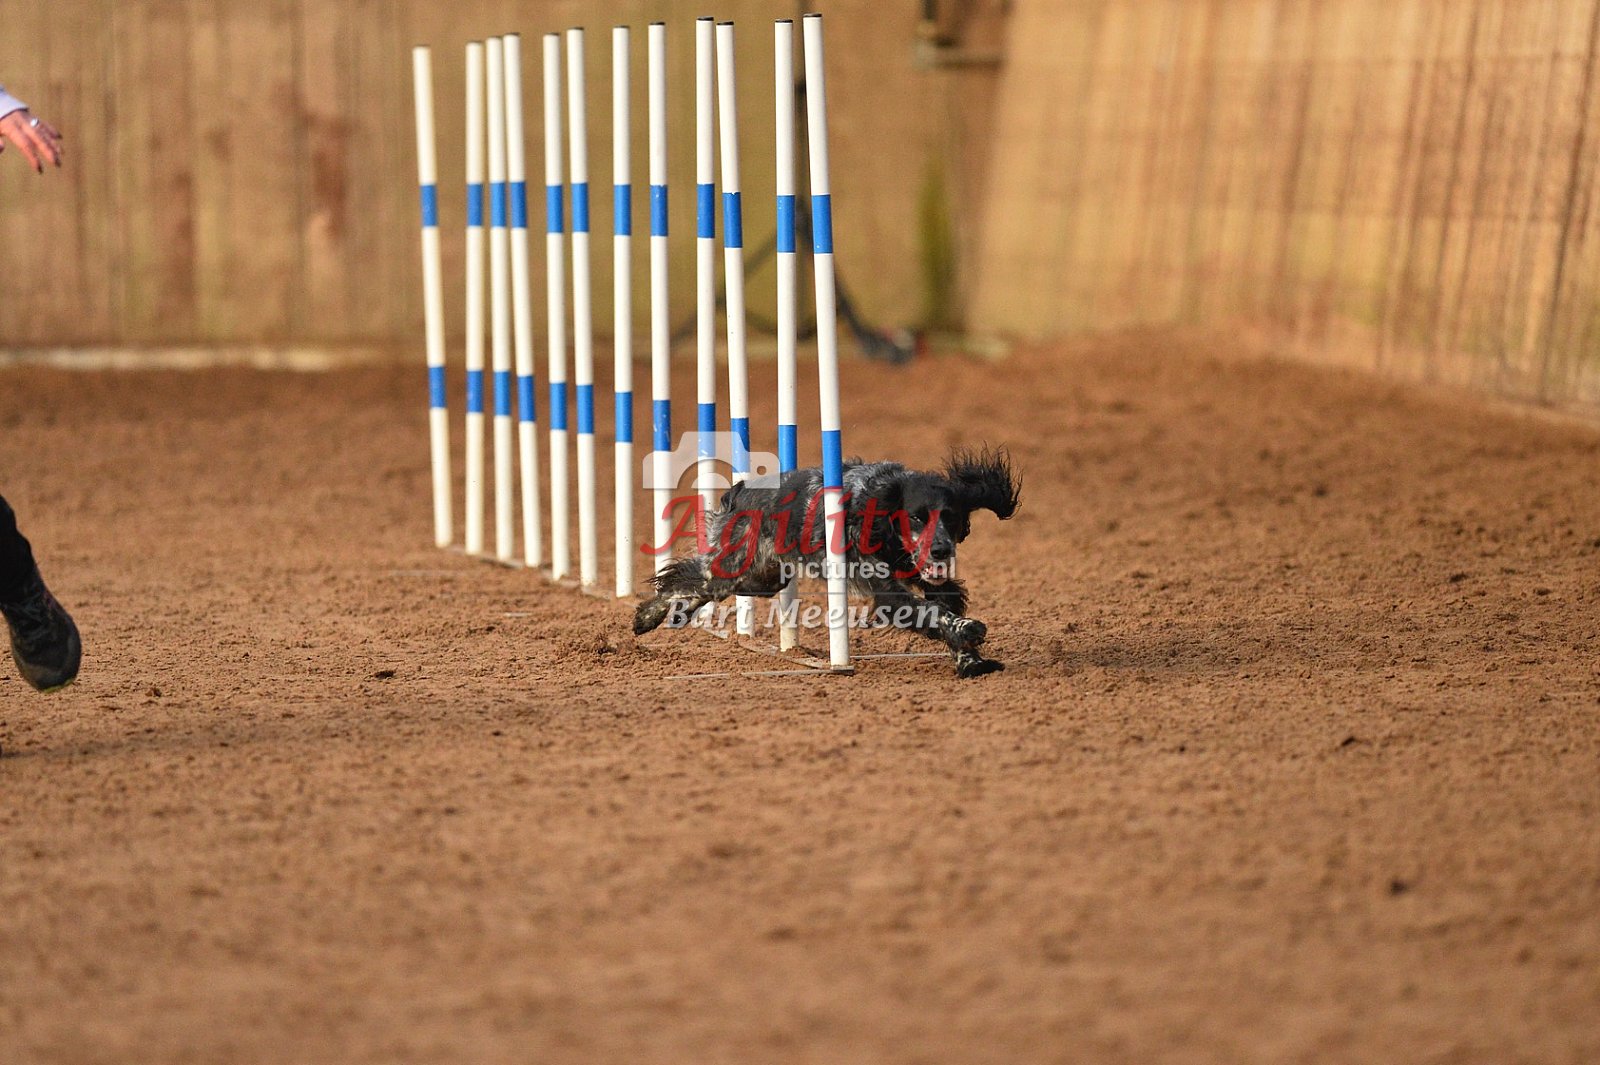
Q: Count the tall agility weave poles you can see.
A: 12